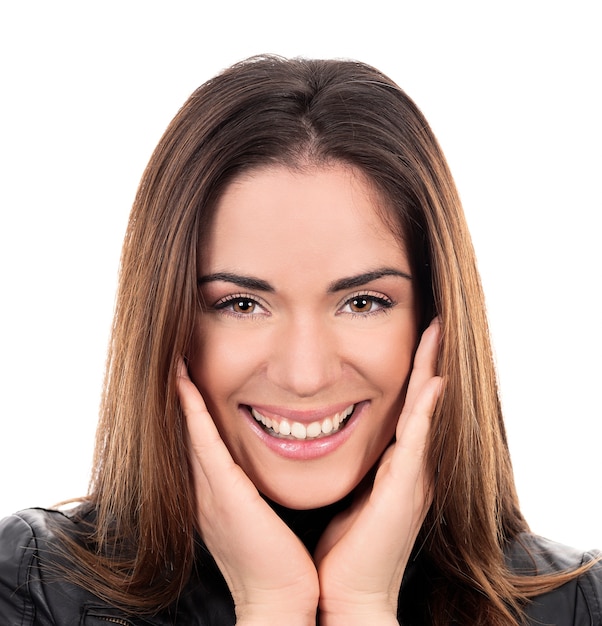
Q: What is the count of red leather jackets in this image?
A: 0